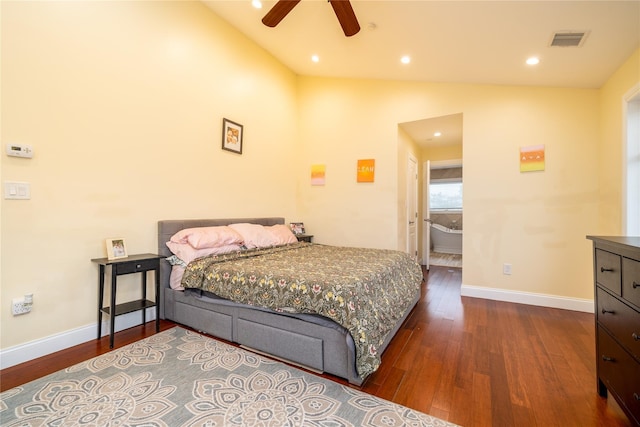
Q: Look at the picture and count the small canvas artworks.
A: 3